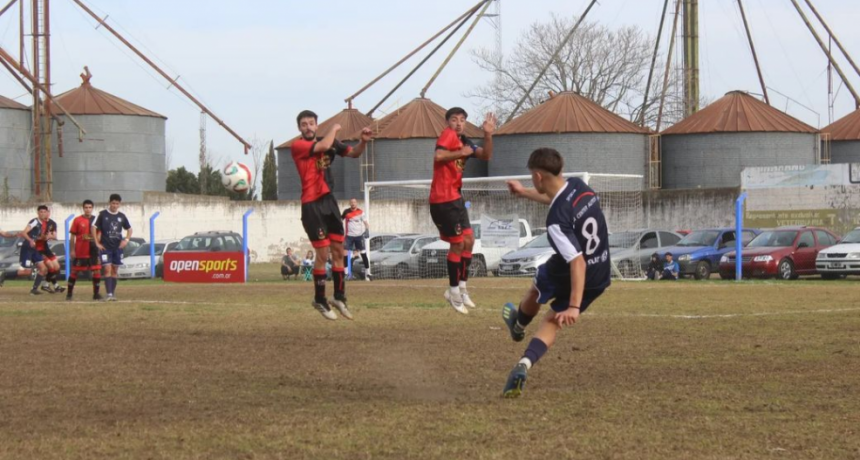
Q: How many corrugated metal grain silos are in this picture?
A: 7